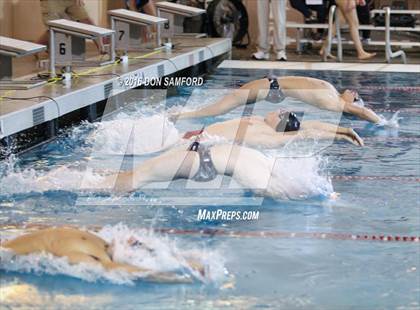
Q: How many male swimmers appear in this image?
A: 4